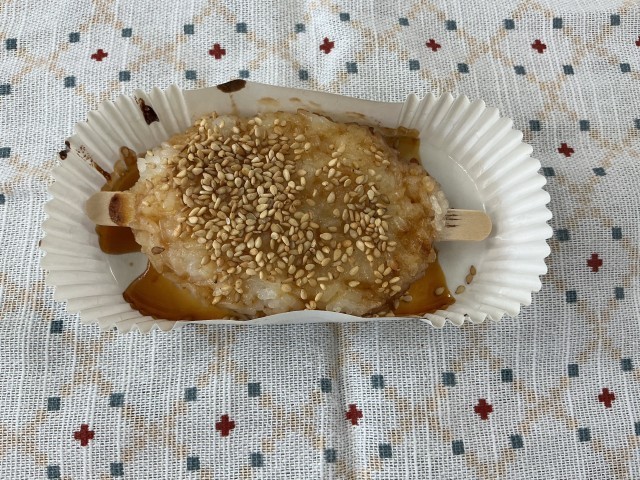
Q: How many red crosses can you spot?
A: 12